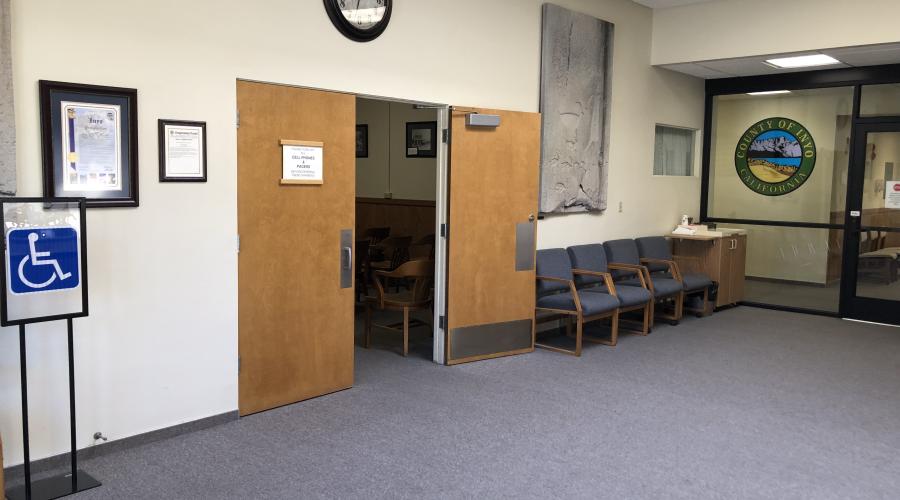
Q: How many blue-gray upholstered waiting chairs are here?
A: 4